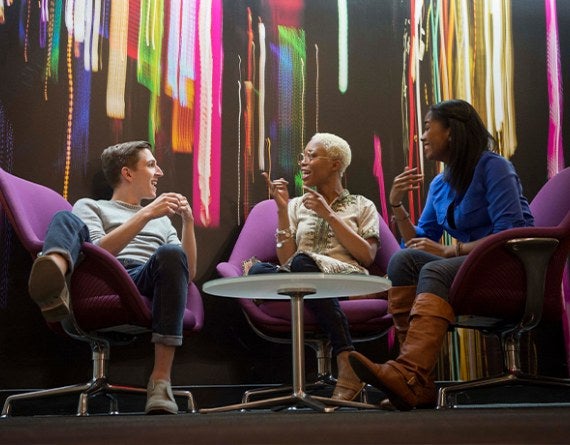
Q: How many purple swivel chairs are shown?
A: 3